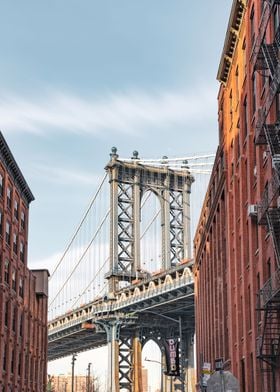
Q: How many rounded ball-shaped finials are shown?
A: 4